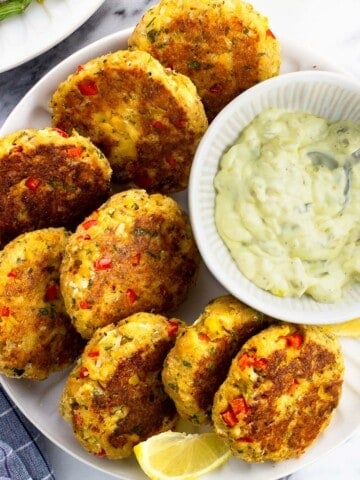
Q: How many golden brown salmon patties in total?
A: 8